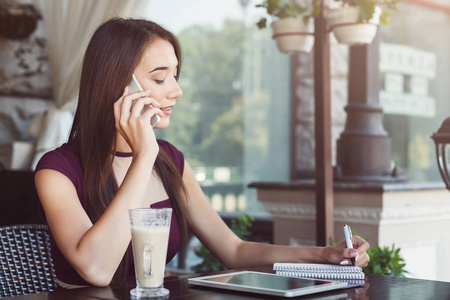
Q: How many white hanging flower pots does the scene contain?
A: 2